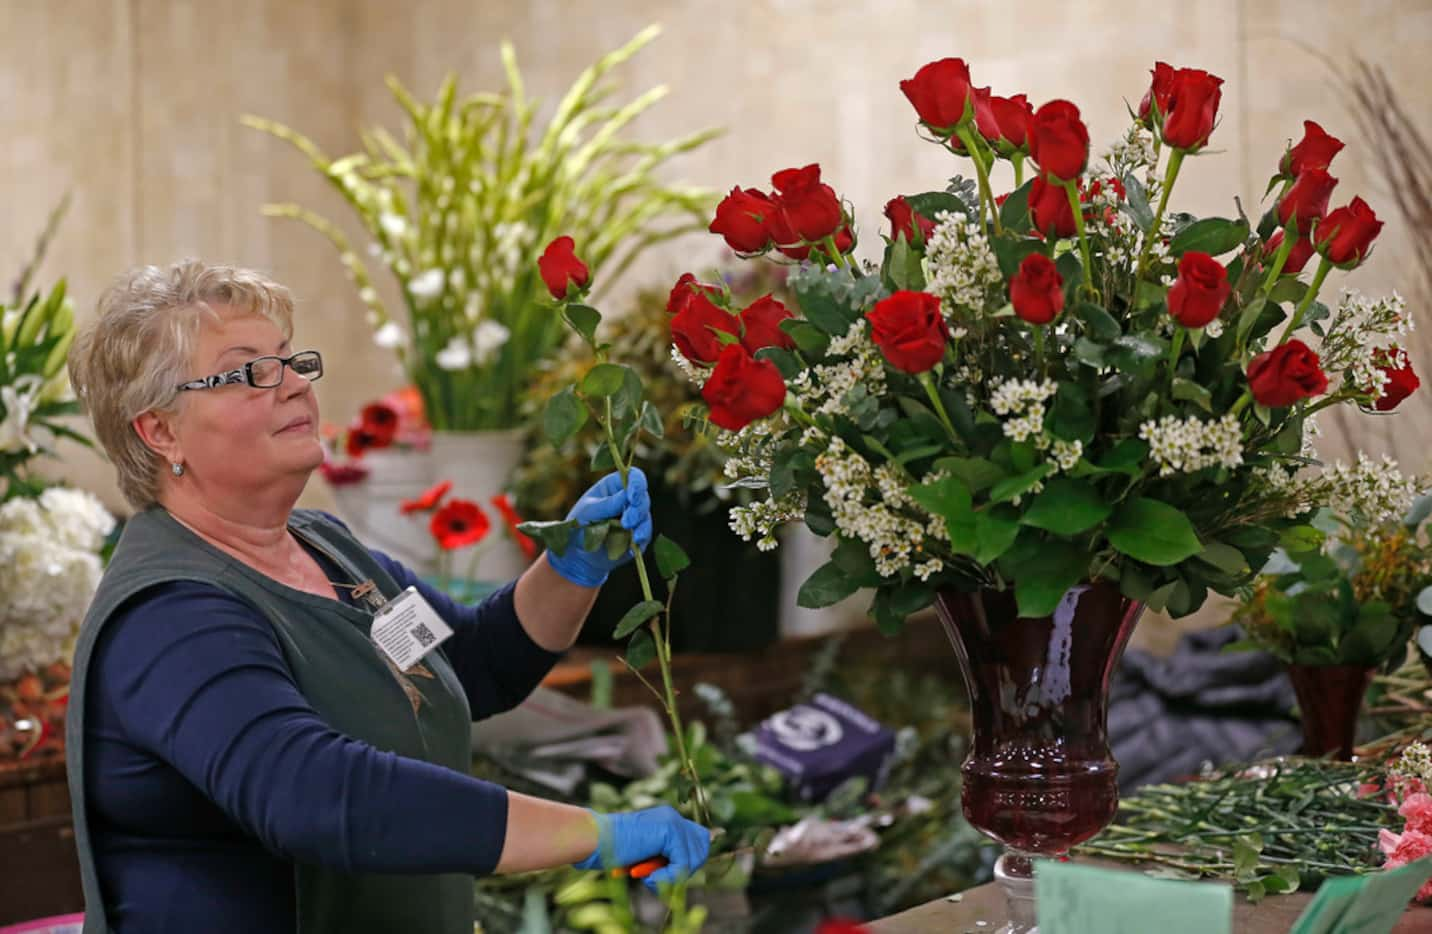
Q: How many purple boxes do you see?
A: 1